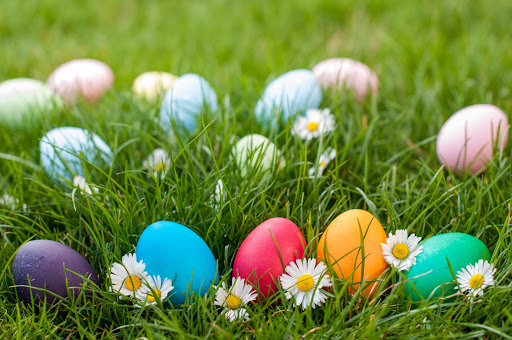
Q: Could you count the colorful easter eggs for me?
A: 14